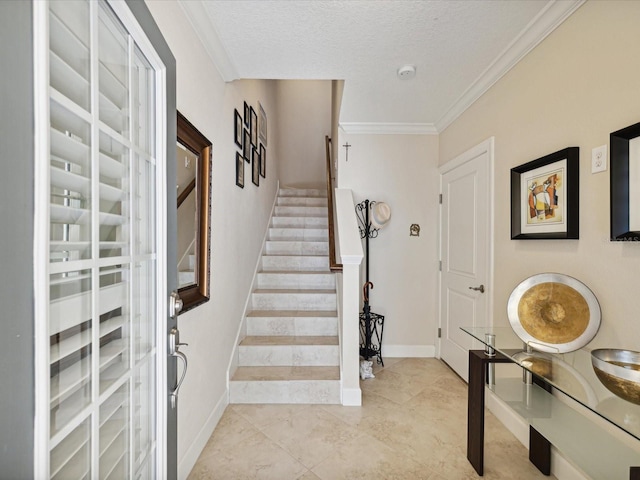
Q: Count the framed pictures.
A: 10